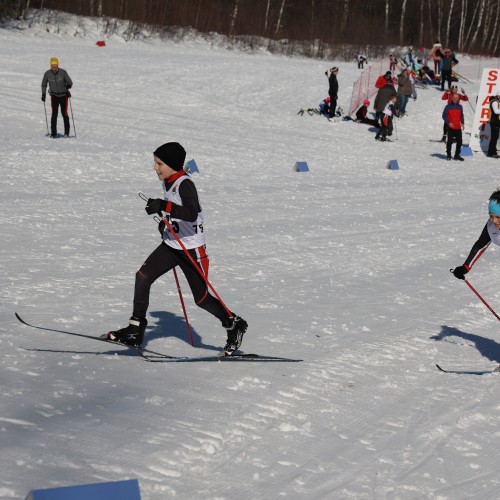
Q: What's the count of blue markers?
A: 5